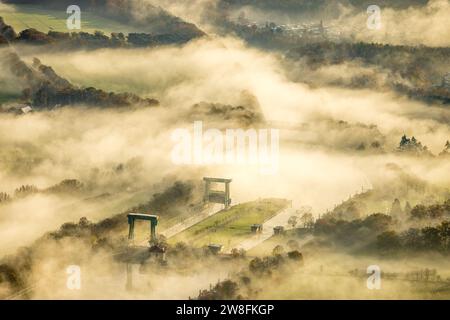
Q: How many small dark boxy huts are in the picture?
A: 3